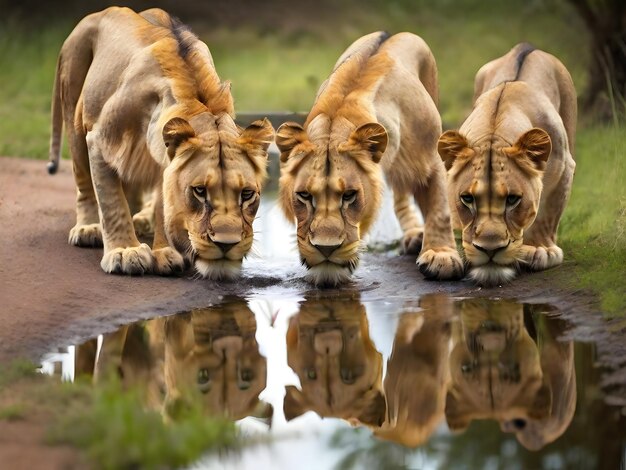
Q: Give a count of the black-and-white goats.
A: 0